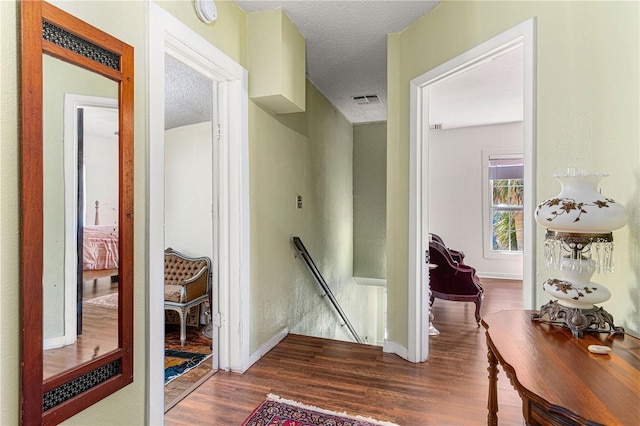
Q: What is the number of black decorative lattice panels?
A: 2